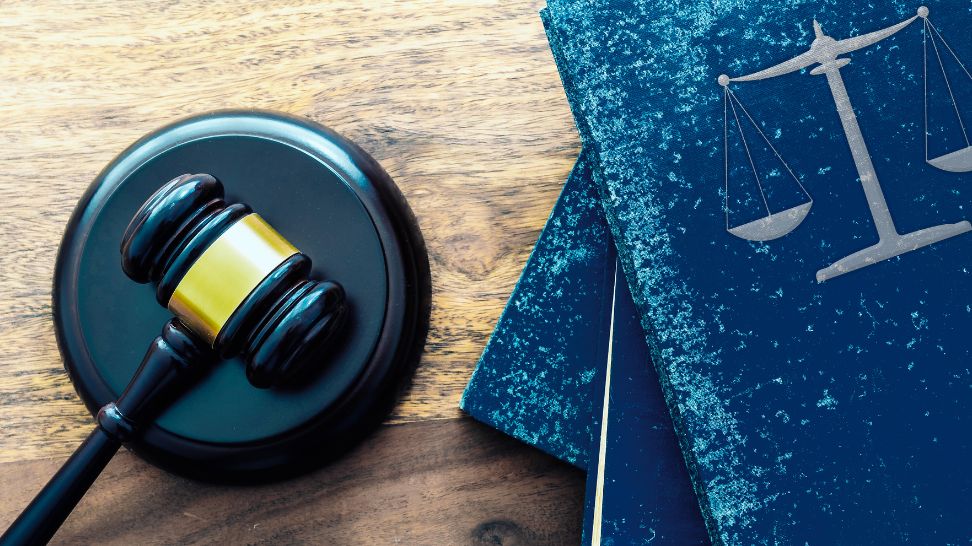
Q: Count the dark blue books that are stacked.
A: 3